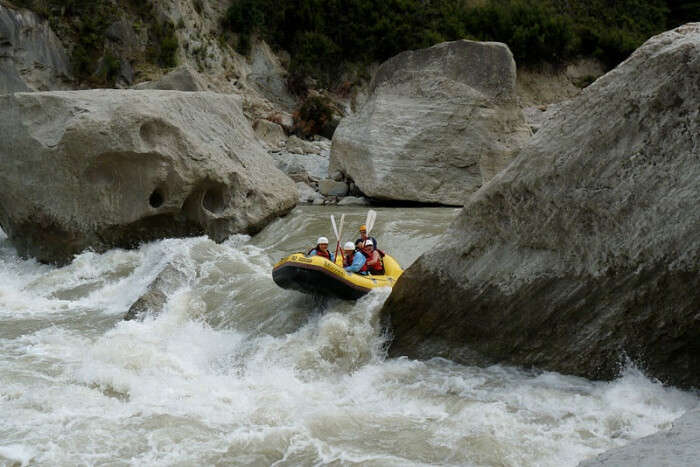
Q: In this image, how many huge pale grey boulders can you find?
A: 3